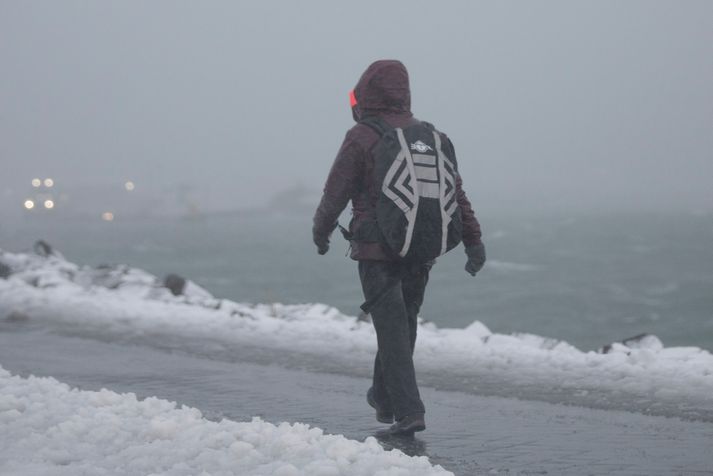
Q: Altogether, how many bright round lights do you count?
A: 6